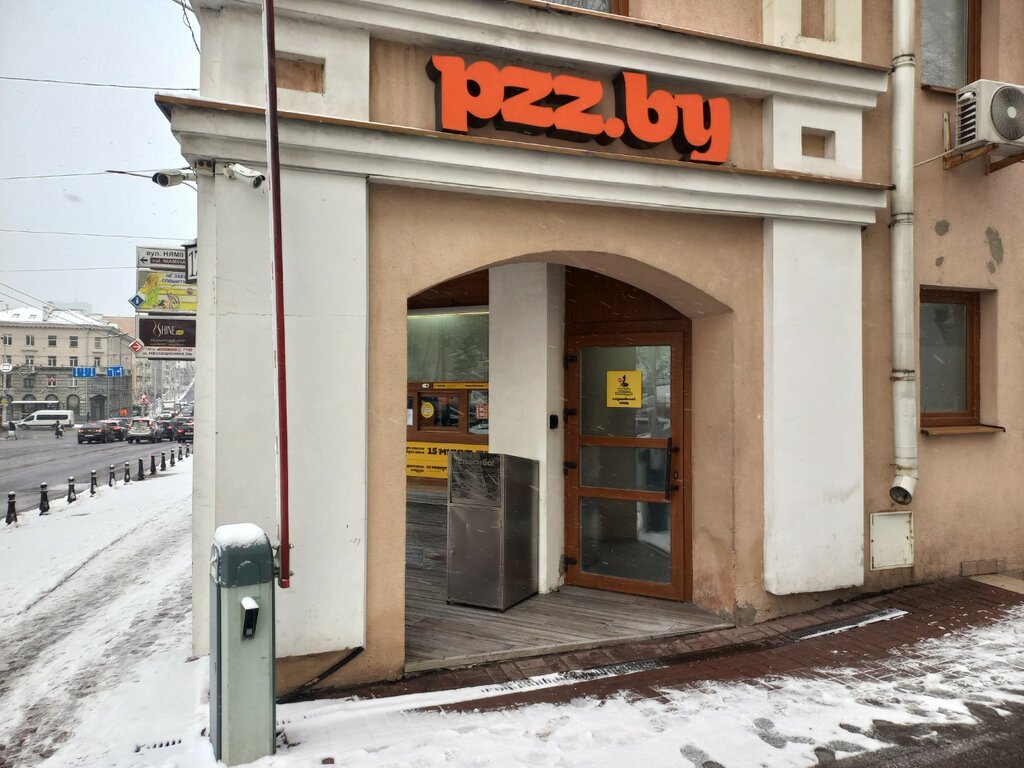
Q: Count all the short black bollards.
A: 12